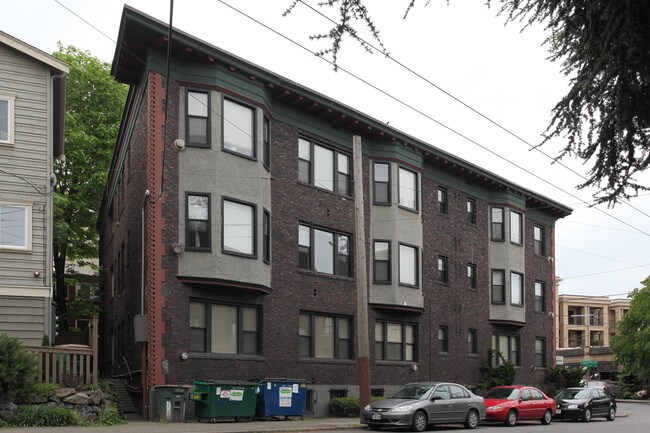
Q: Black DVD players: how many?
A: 0